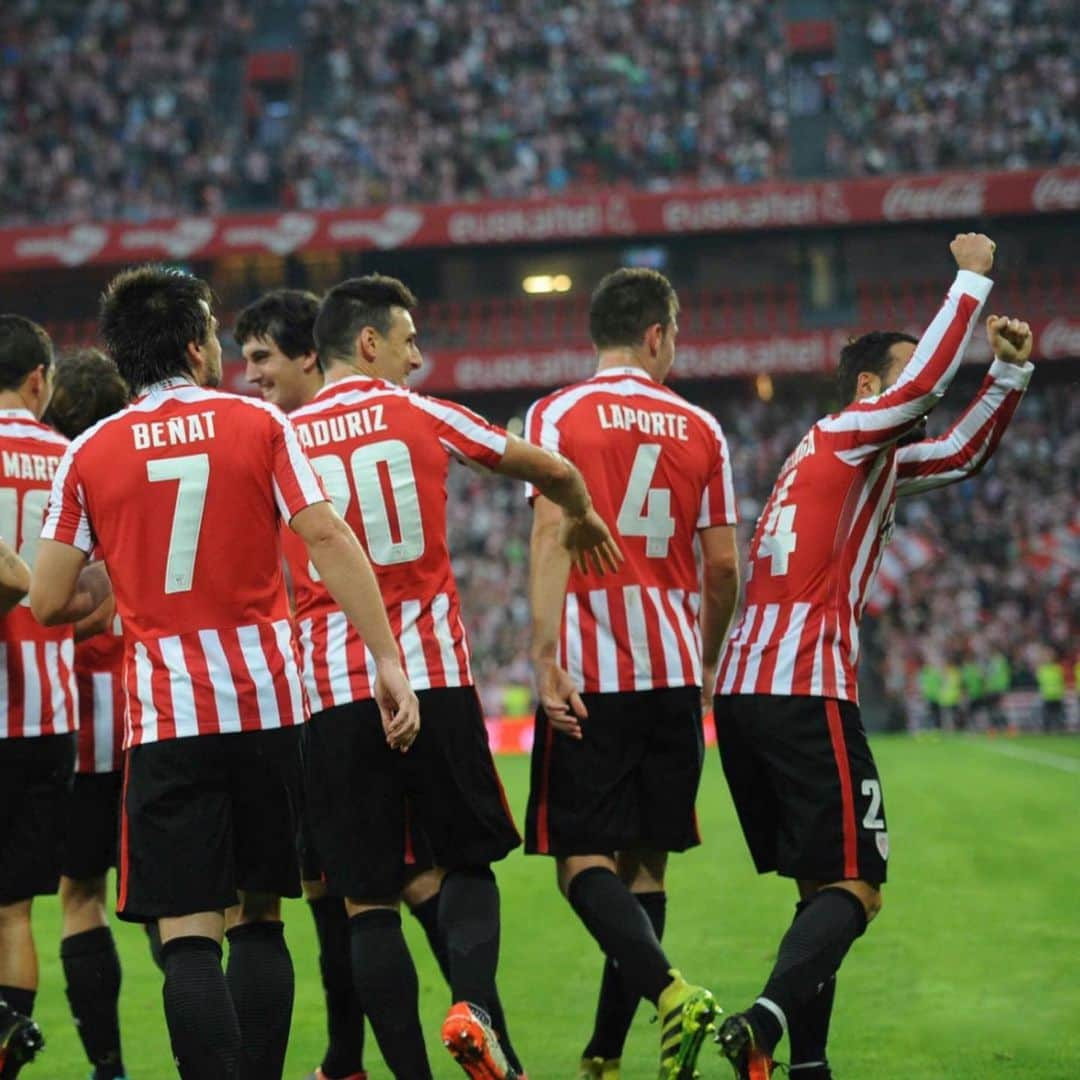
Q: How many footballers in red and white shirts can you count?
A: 7